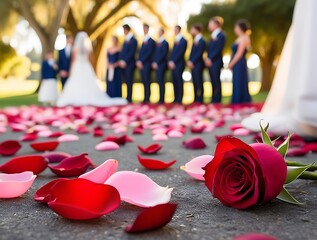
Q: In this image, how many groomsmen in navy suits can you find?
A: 6